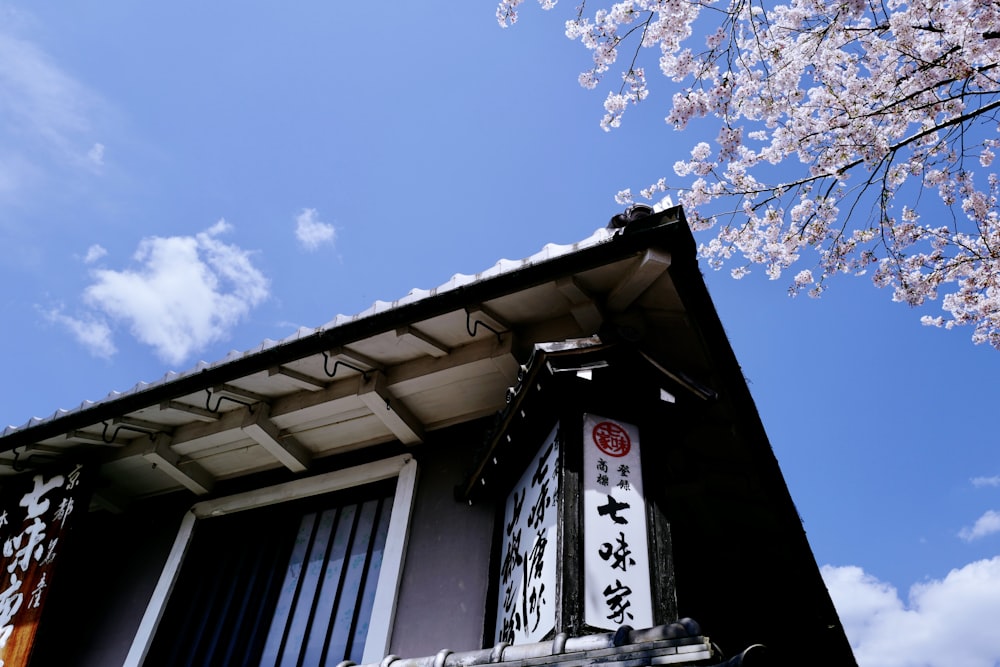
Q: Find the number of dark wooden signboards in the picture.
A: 1